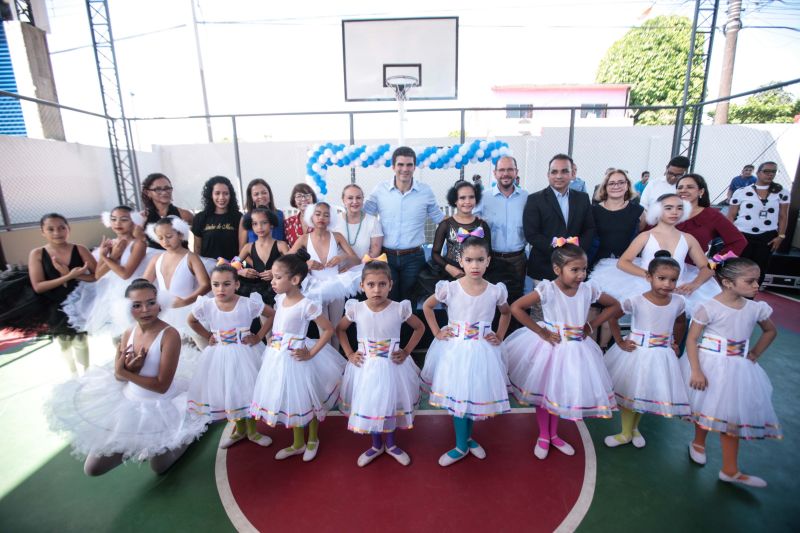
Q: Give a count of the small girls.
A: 7